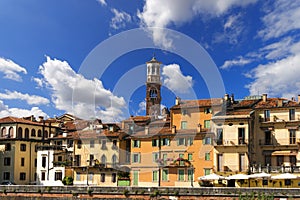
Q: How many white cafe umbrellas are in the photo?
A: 4